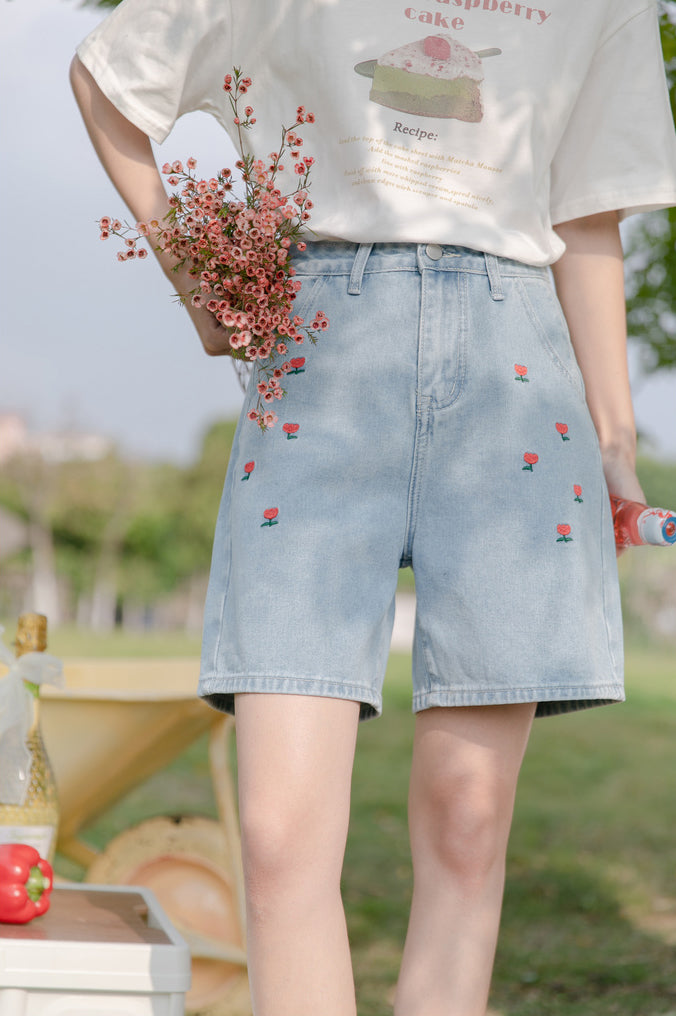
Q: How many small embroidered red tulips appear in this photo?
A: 9